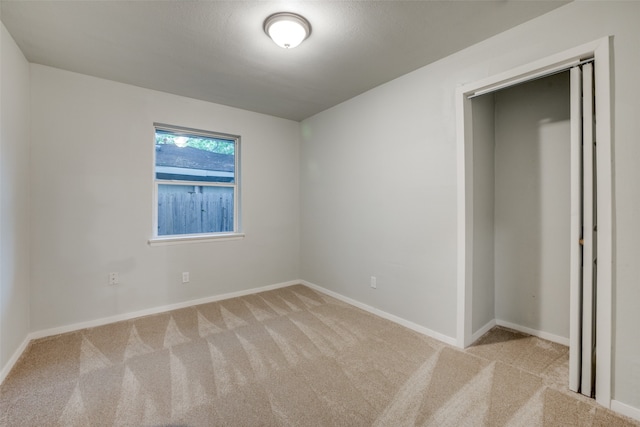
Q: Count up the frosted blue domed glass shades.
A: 0